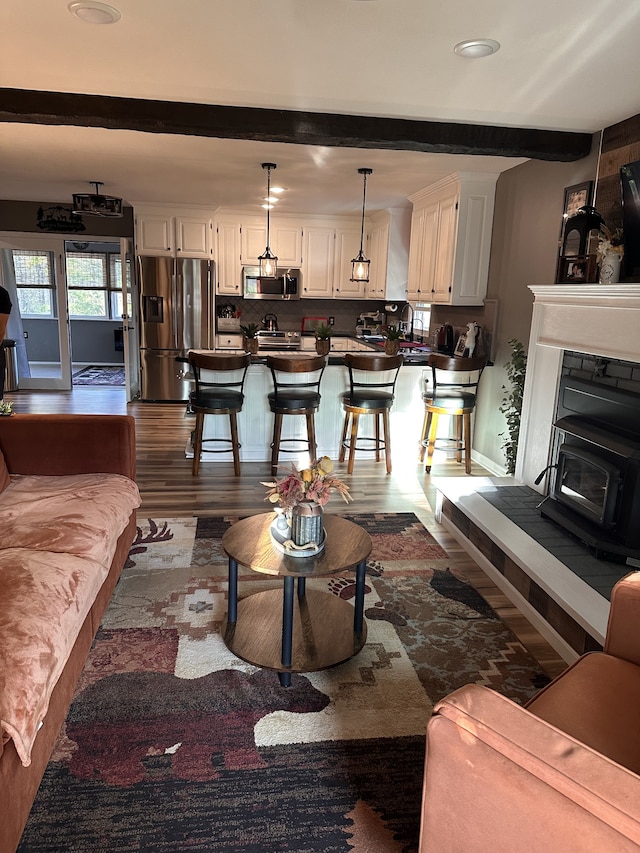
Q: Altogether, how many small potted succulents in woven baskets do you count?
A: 3